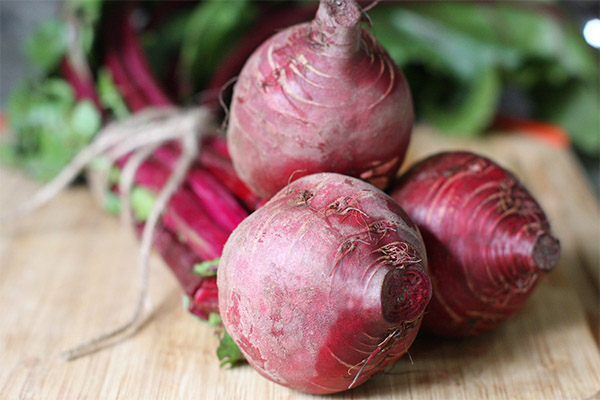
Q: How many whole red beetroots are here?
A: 3